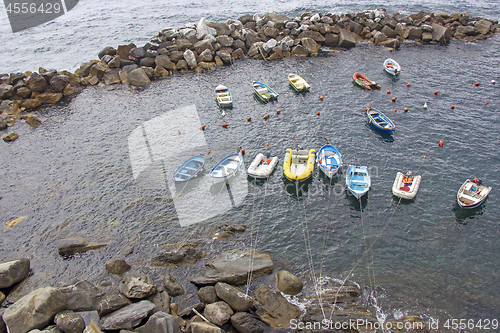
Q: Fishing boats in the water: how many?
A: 14